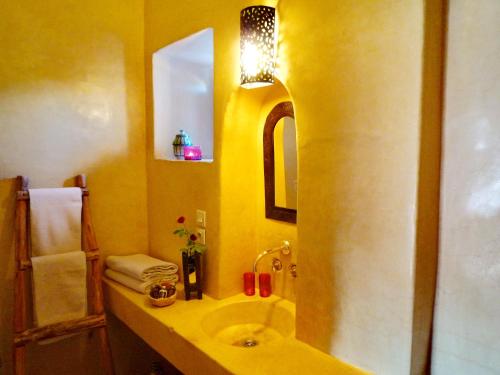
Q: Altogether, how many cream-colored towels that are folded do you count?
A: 2